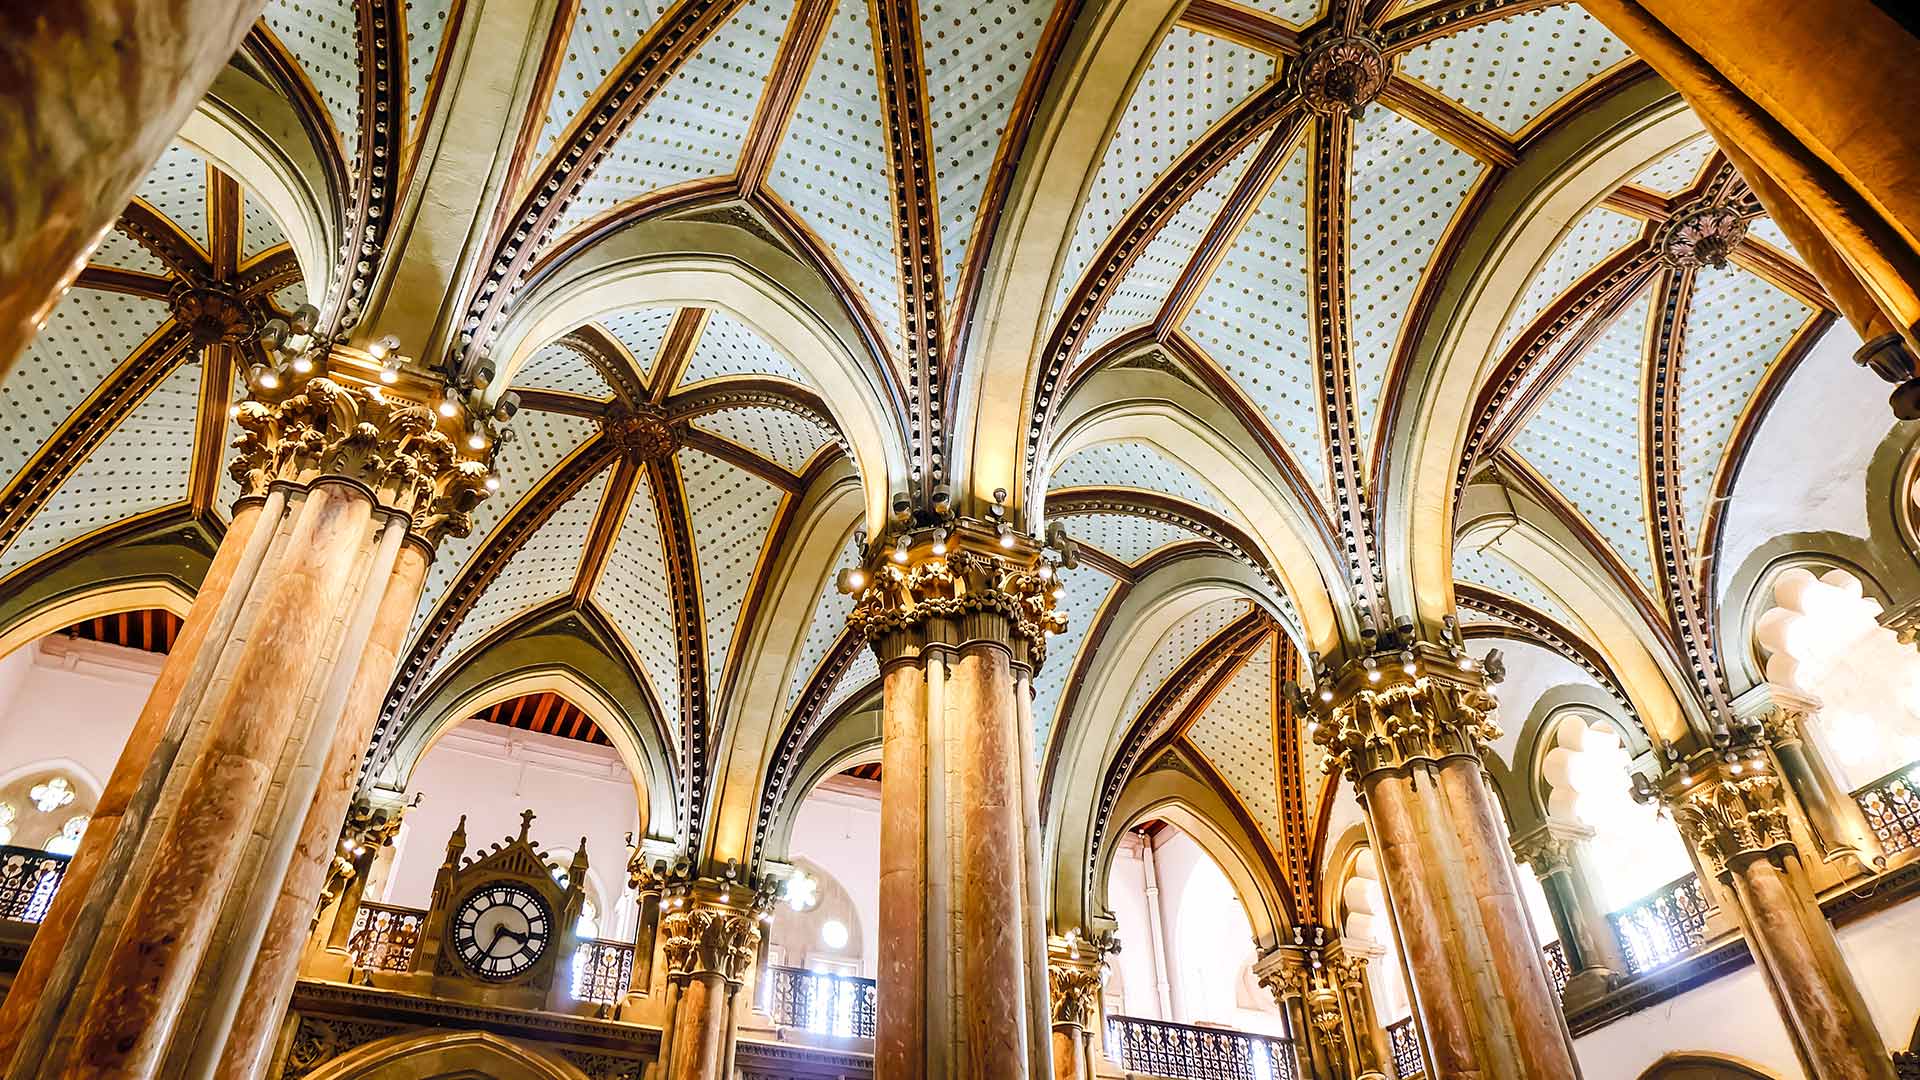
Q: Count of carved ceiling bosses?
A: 4